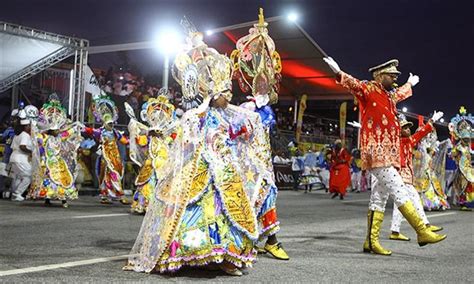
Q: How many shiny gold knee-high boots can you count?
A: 2